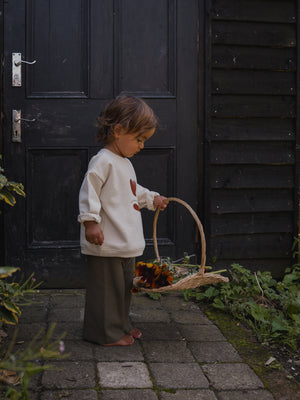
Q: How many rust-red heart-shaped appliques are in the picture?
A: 2